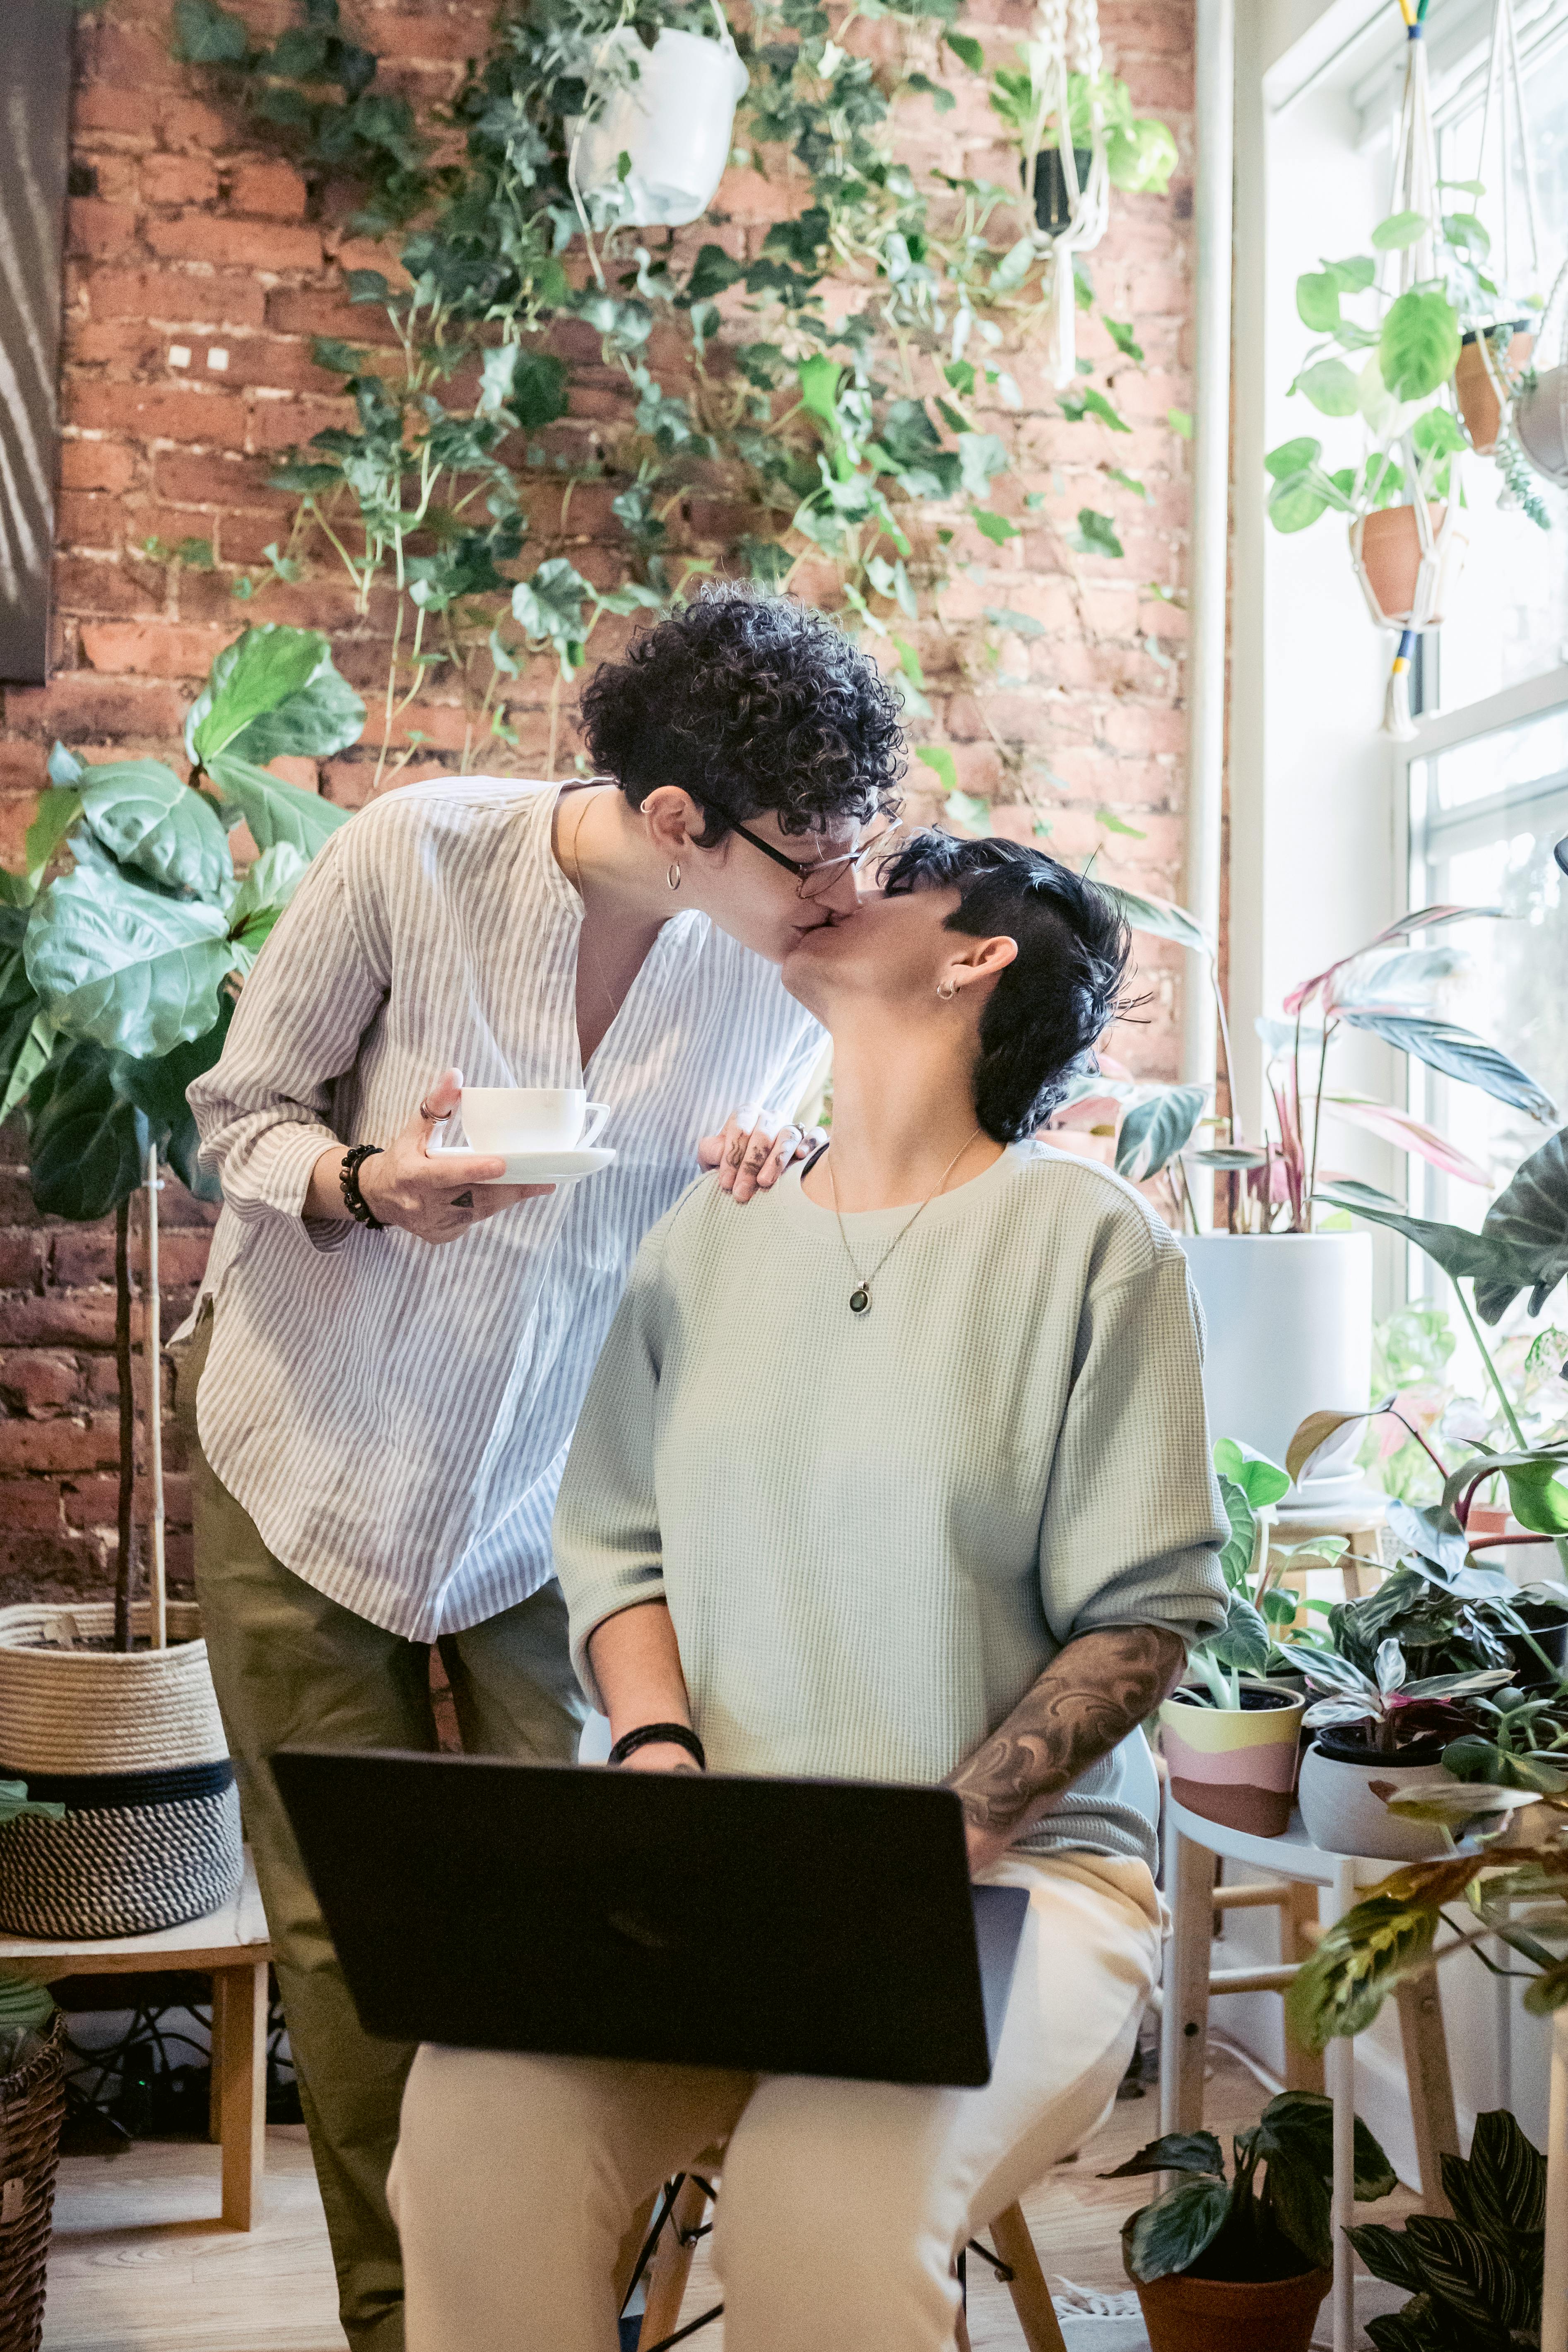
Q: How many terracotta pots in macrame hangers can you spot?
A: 2